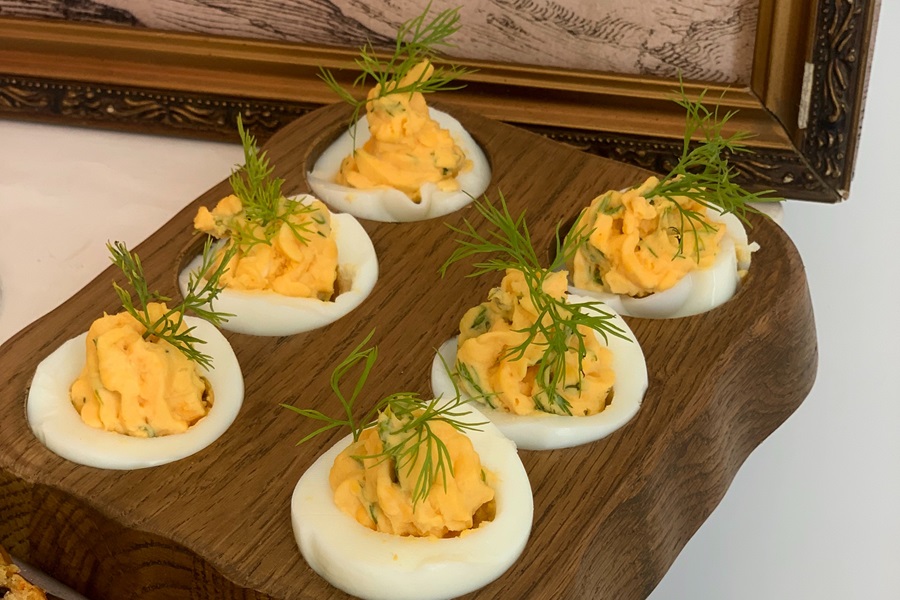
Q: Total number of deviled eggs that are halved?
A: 6